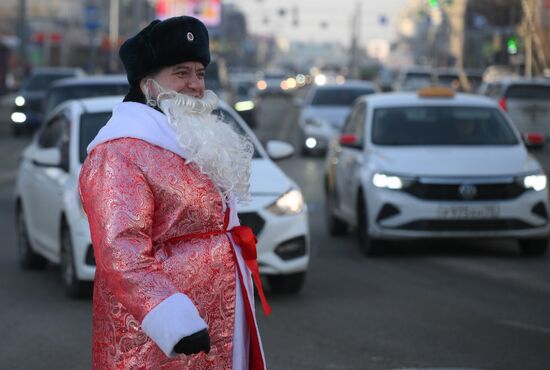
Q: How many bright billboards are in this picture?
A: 1